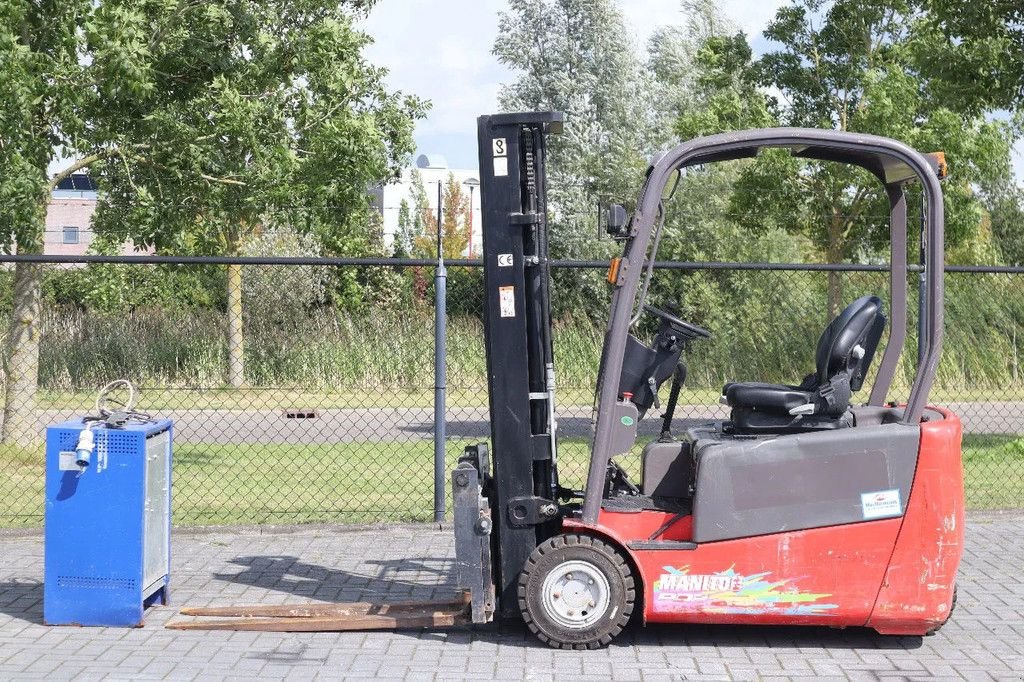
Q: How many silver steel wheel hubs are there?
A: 1